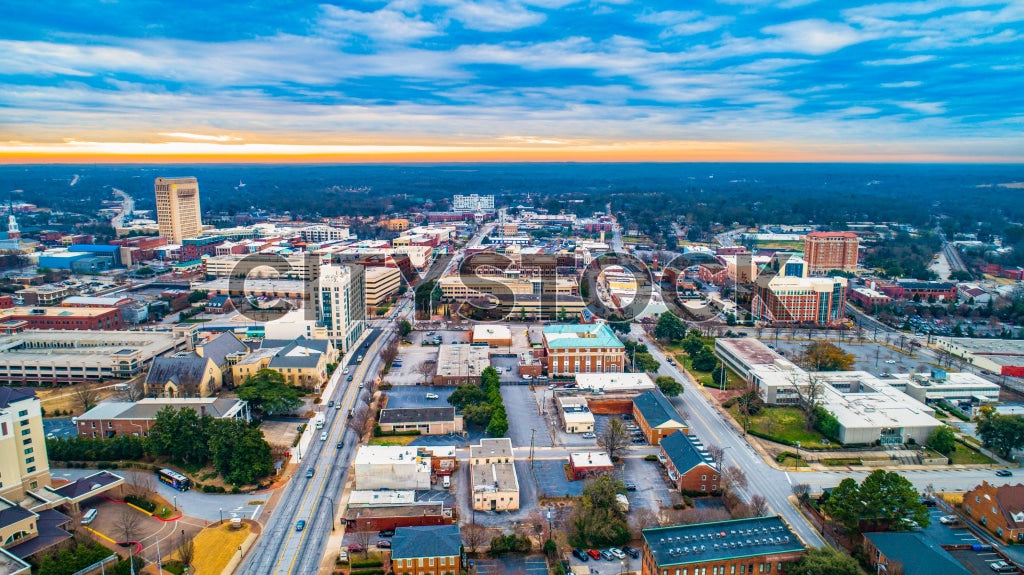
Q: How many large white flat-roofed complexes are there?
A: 1